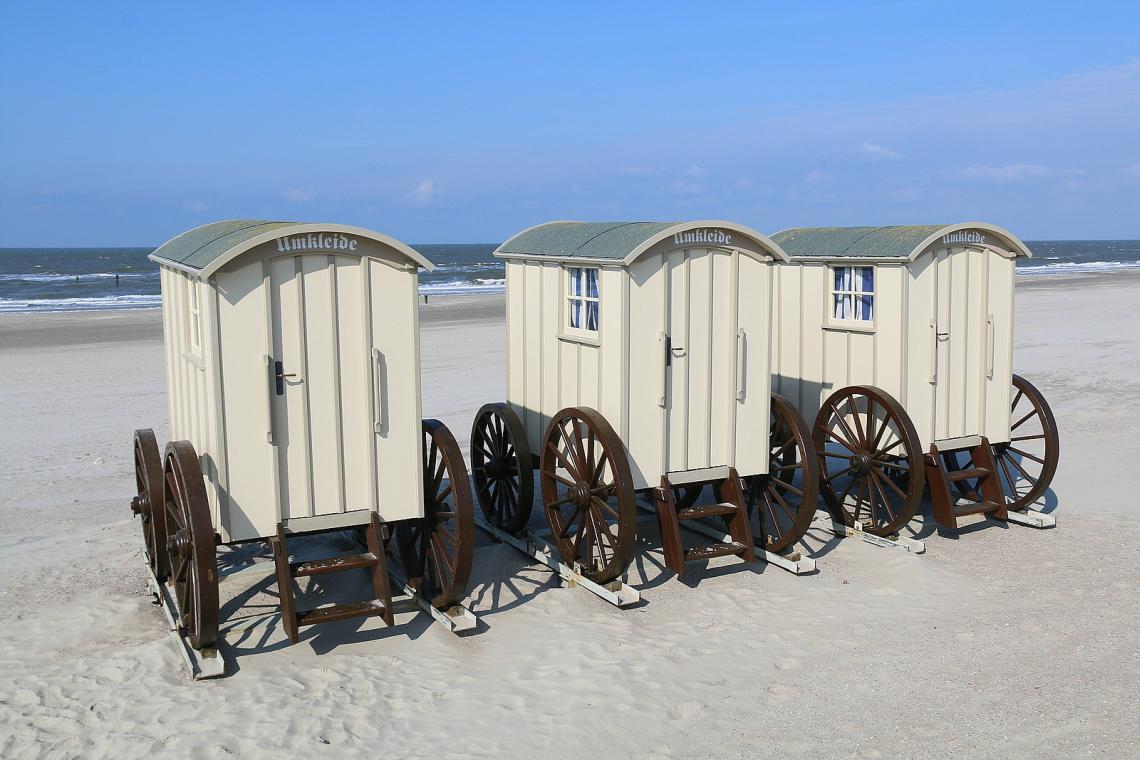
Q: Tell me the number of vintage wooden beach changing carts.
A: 3